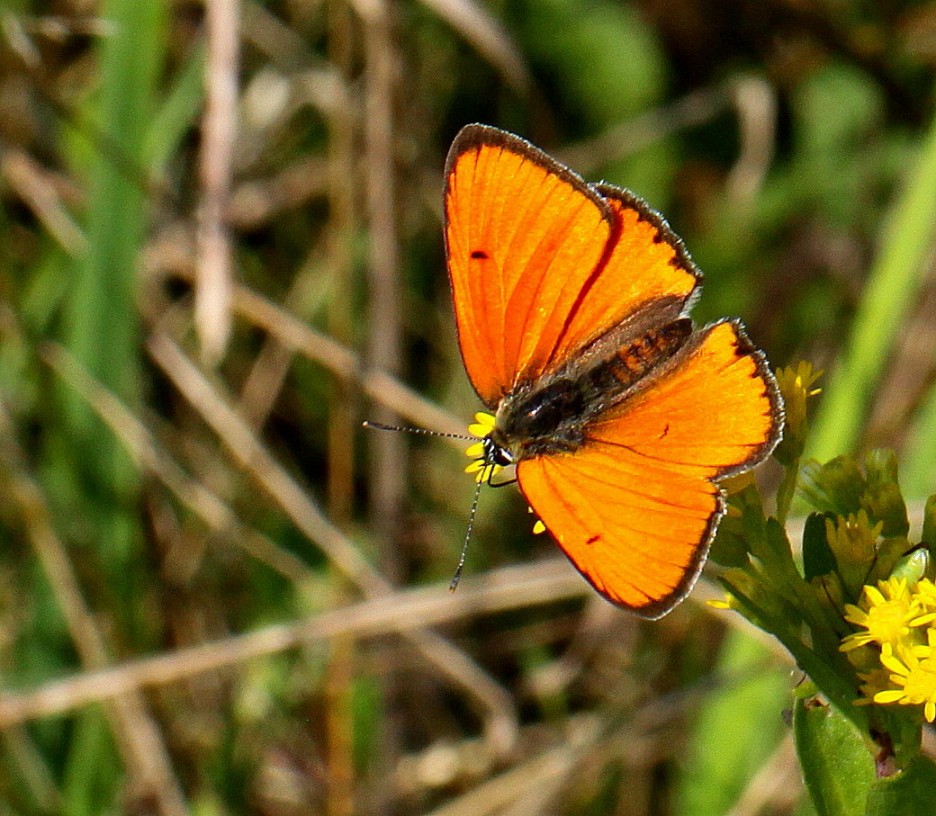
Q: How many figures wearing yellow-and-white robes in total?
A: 0